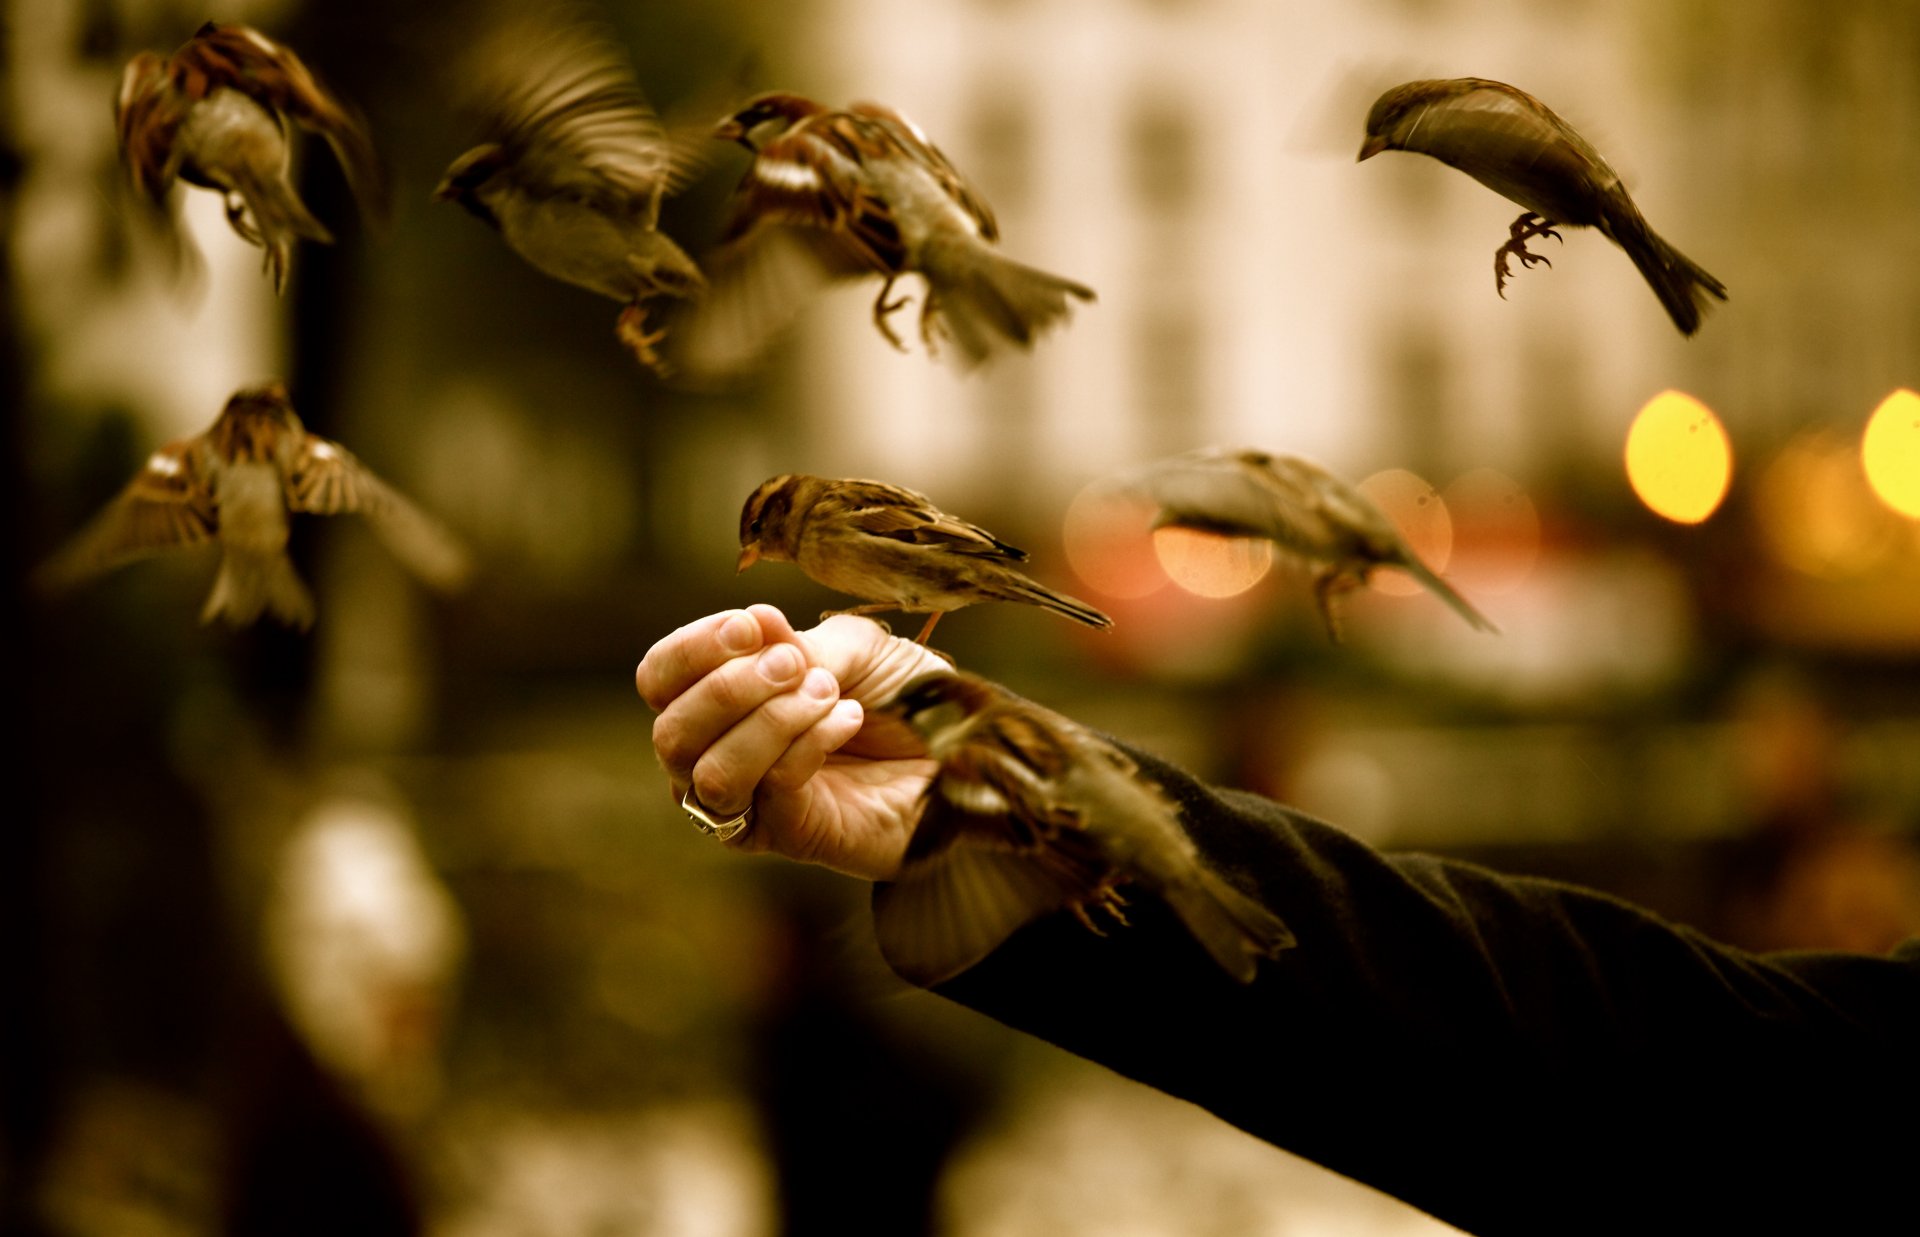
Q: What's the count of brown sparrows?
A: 8